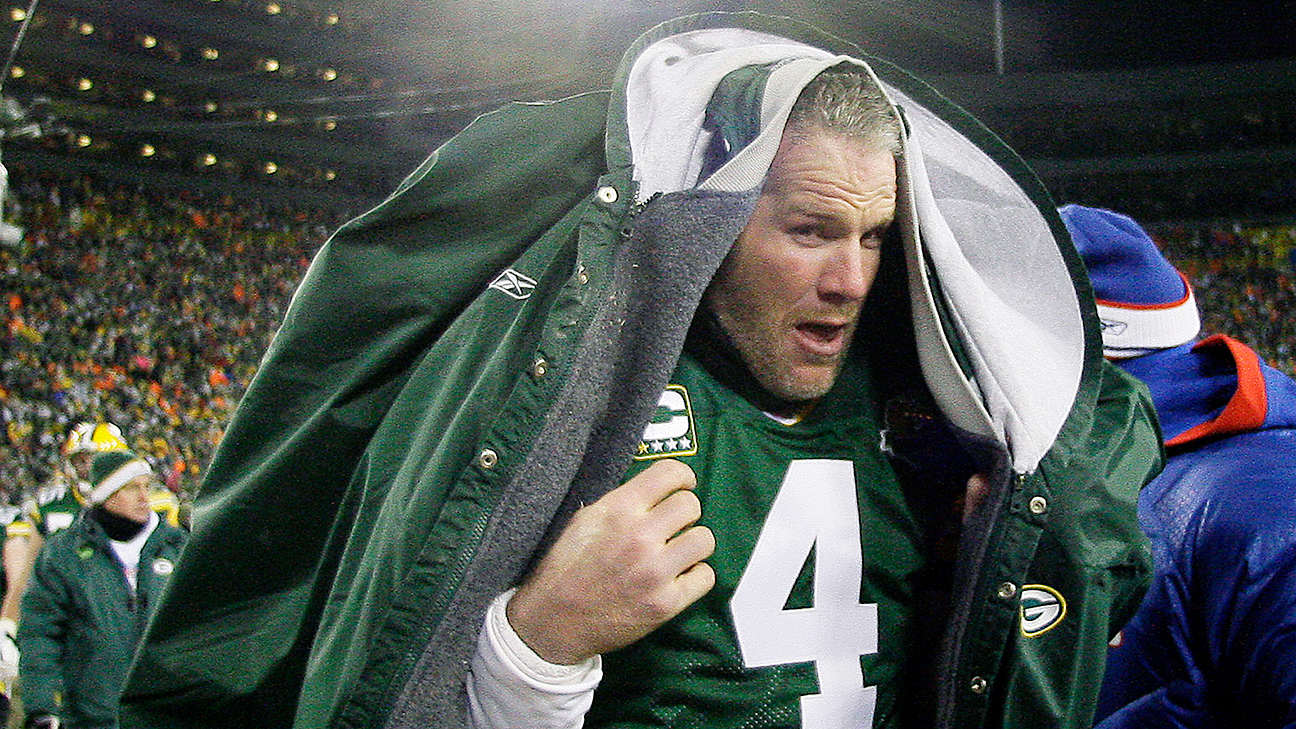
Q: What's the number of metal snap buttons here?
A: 7